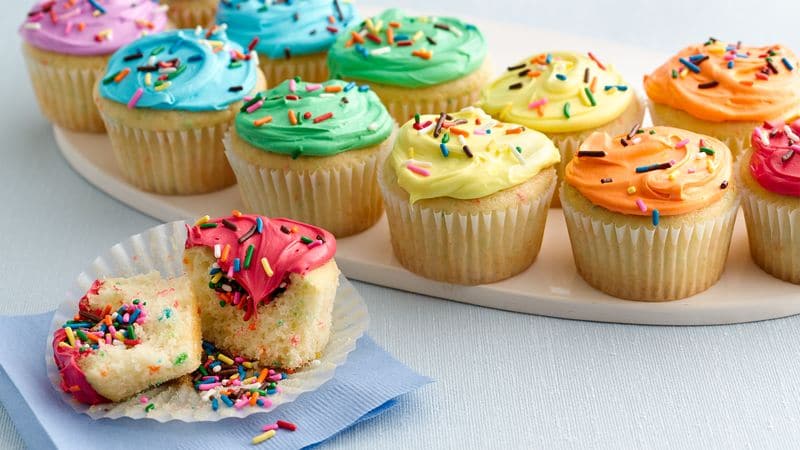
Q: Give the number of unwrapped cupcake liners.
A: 1